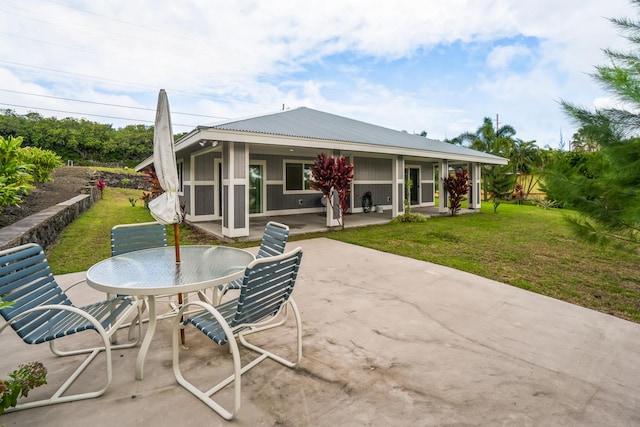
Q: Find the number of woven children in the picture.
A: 0